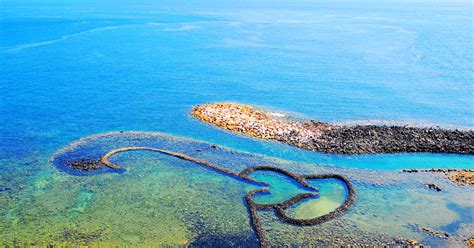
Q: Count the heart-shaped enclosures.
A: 2